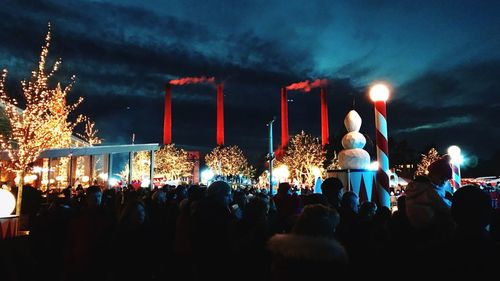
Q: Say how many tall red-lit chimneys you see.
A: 4